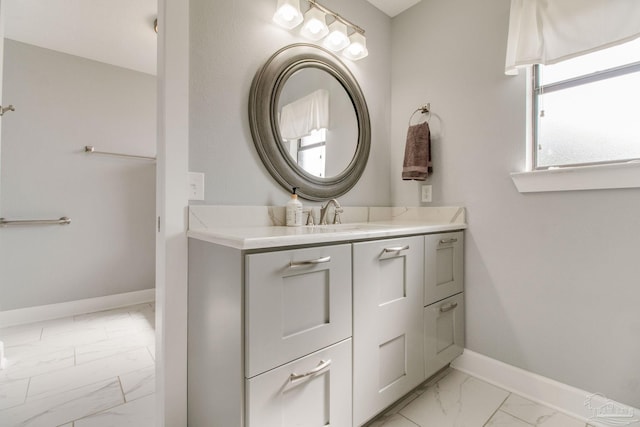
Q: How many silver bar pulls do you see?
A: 5